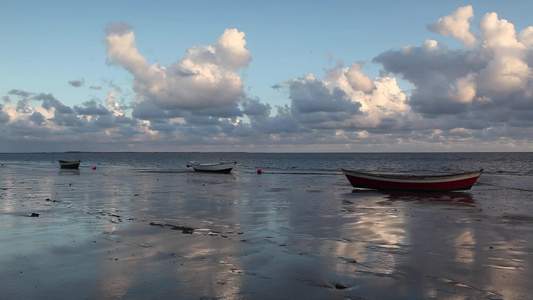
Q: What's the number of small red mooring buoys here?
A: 2